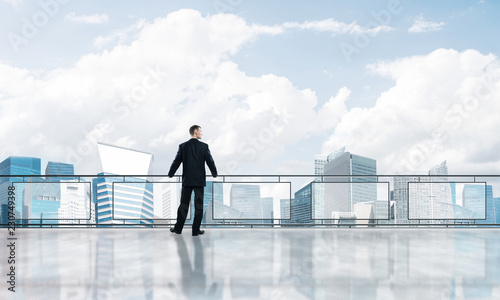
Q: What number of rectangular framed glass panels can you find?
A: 5